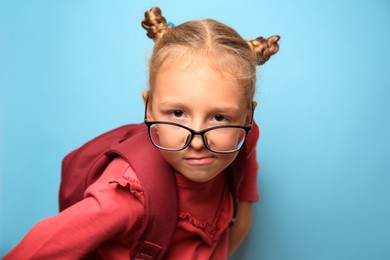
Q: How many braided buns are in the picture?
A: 2